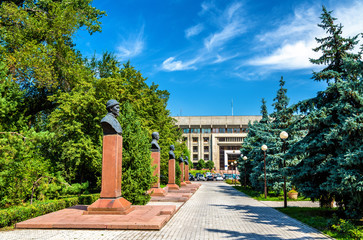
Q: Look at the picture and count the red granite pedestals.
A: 5